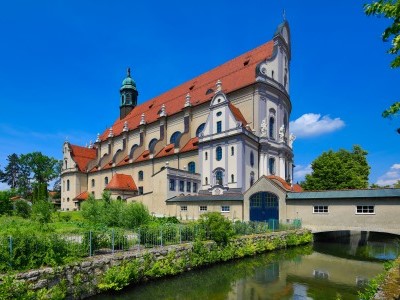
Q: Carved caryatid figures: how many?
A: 0